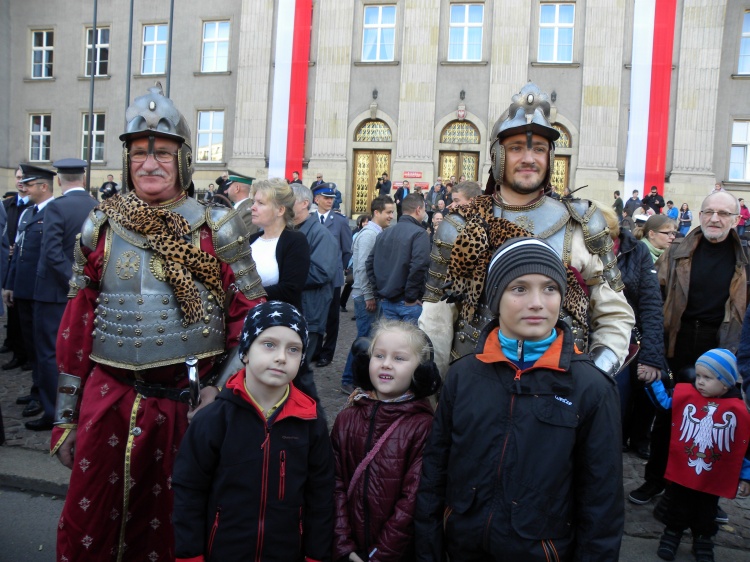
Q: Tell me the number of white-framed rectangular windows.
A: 12